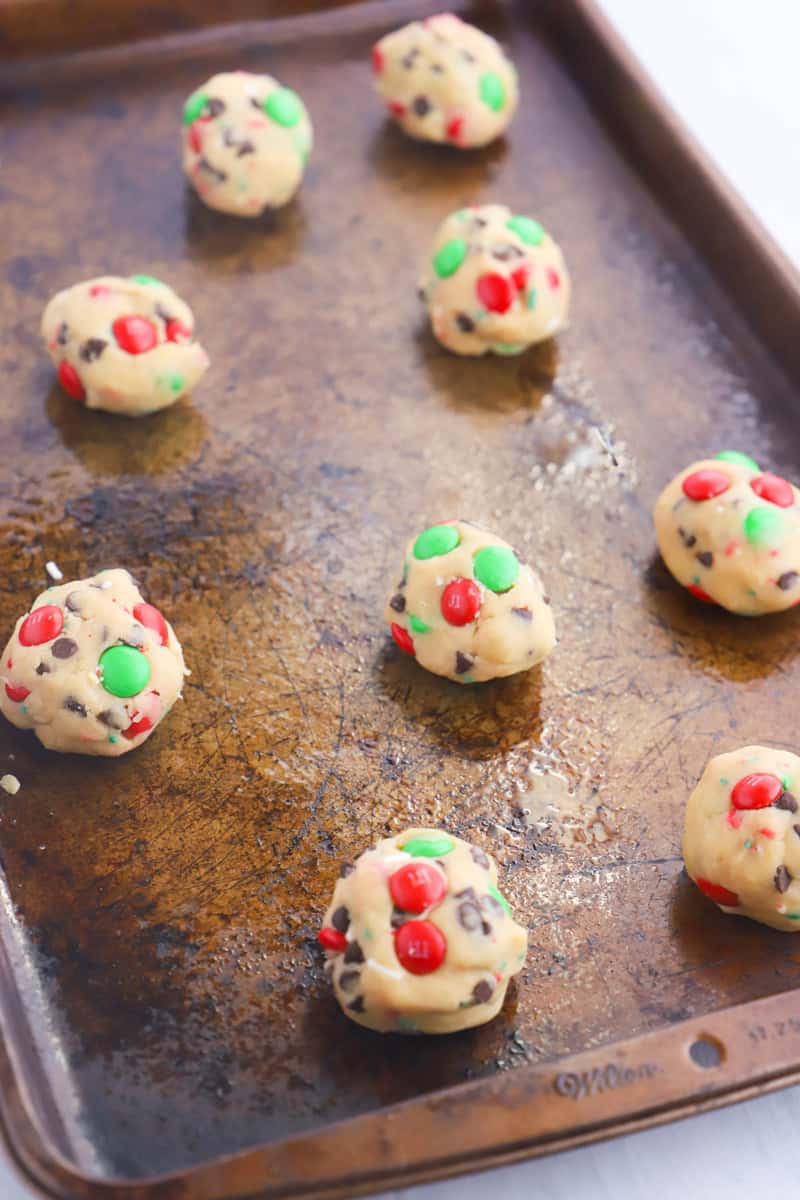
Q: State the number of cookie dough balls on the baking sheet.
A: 9